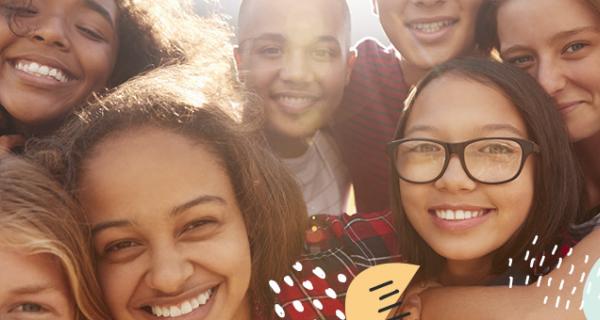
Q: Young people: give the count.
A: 7